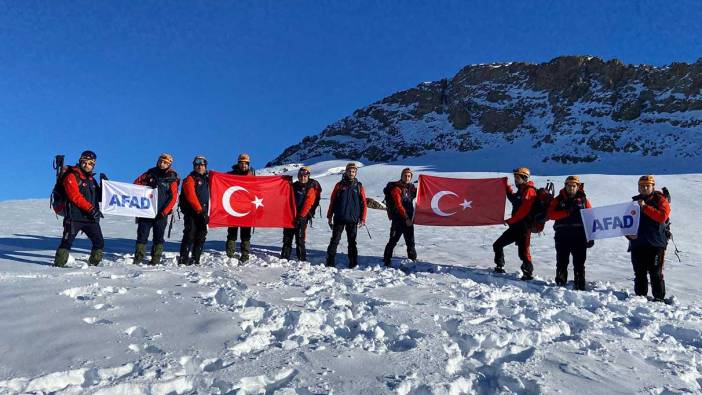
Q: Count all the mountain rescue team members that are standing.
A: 10